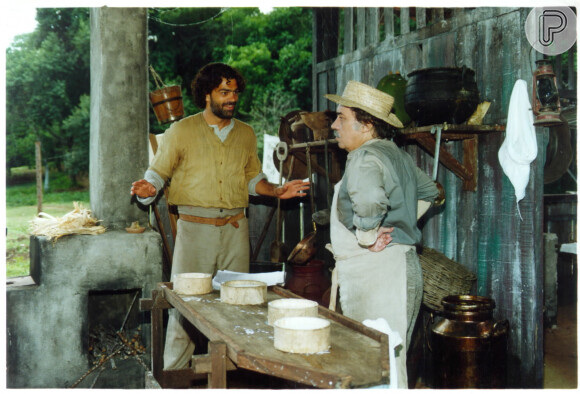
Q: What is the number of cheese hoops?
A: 4